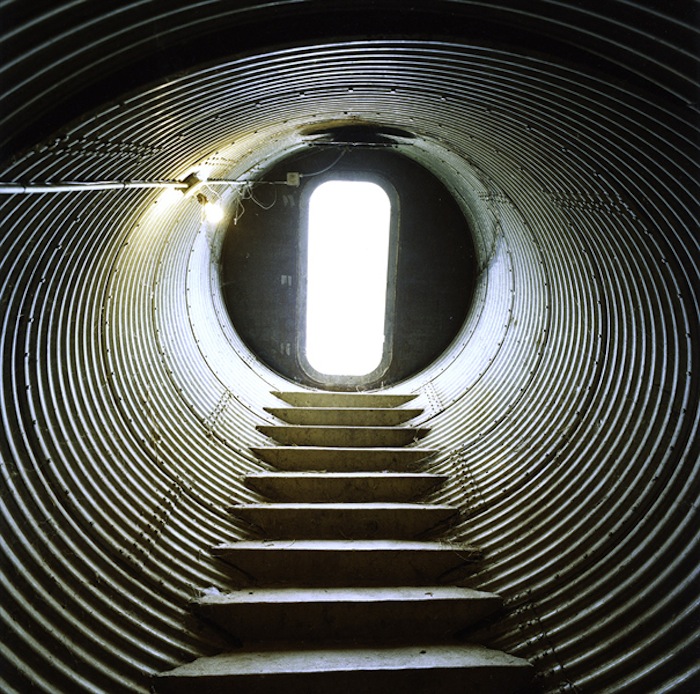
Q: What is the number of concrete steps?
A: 9